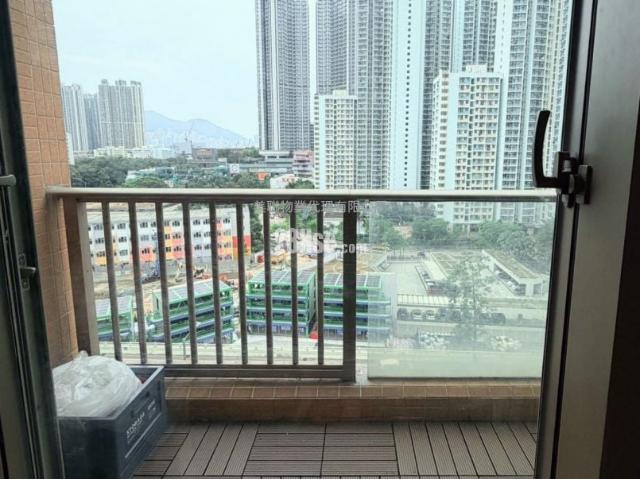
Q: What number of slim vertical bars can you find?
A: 9